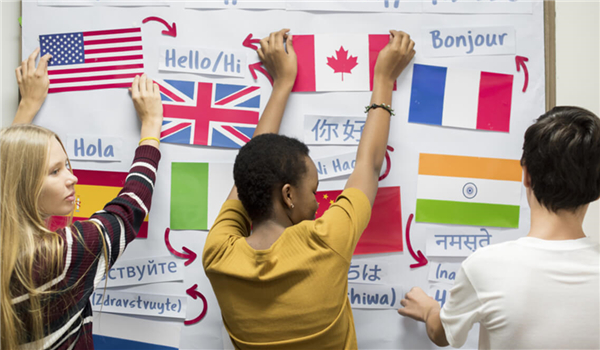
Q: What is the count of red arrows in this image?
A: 8